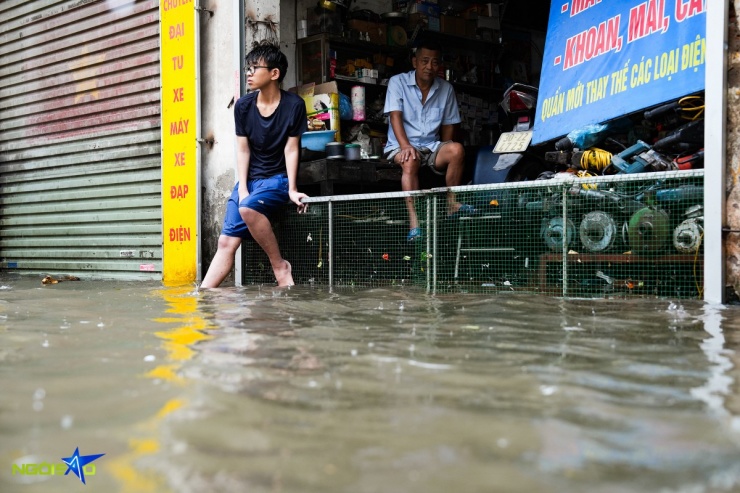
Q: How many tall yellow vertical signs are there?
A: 1